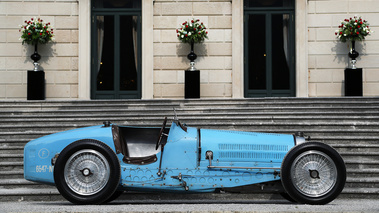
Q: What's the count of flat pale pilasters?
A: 4